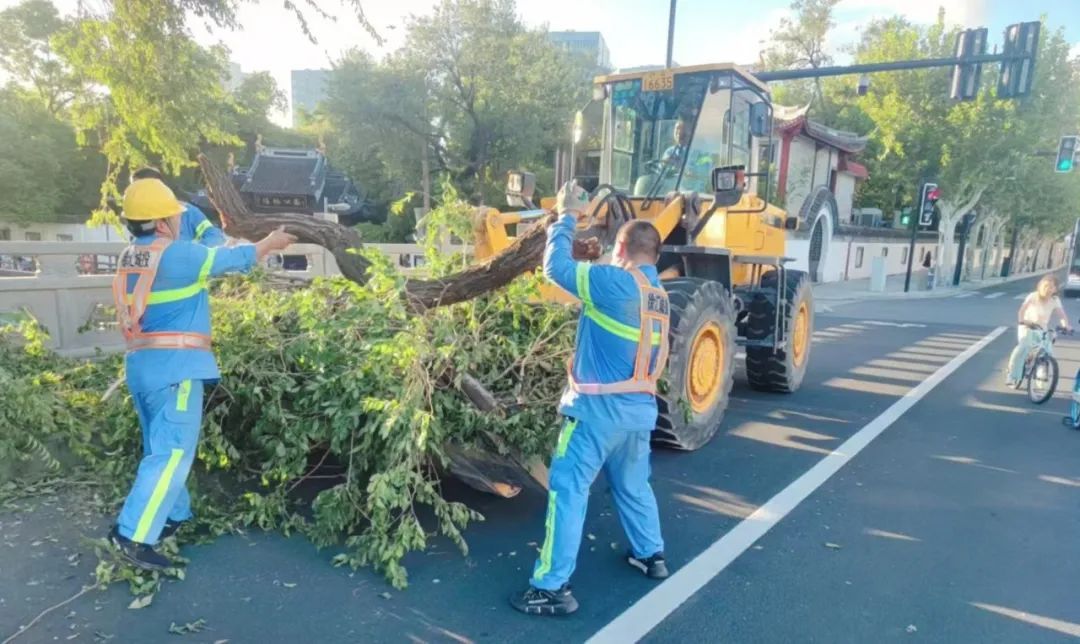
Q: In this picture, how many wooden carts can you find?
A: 0